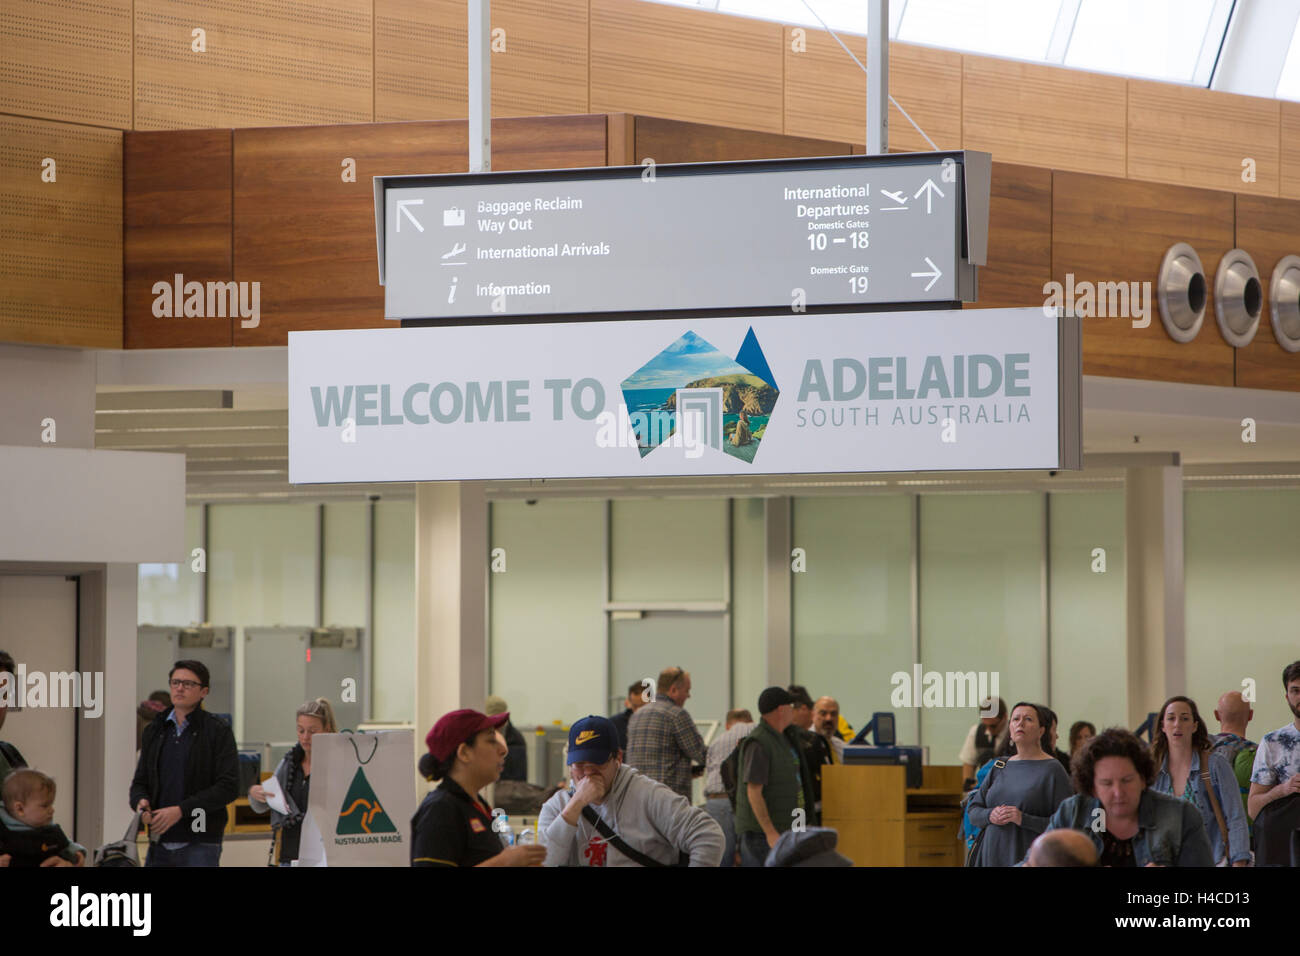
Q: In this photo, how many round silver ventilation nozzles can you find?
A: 3